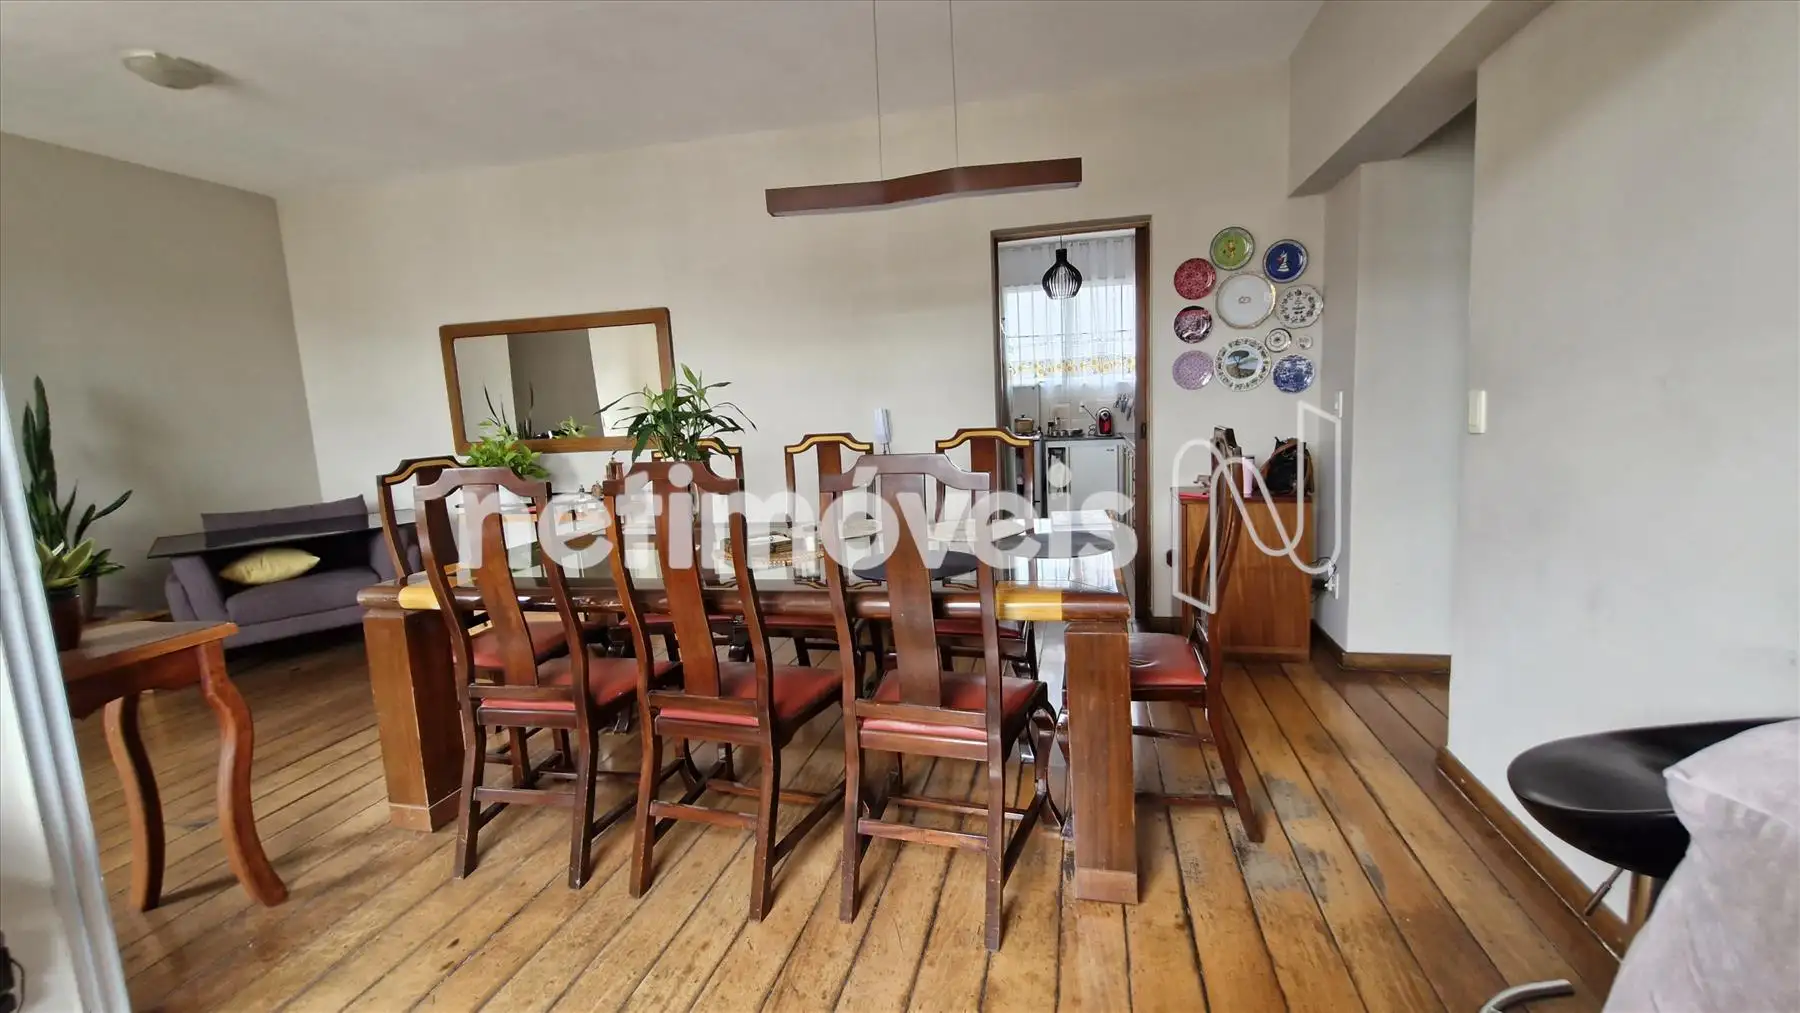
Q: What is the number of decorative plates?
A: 11